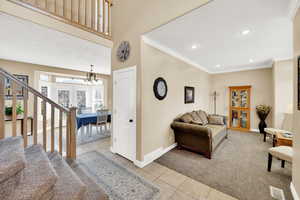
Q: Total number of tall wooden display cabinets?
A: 1